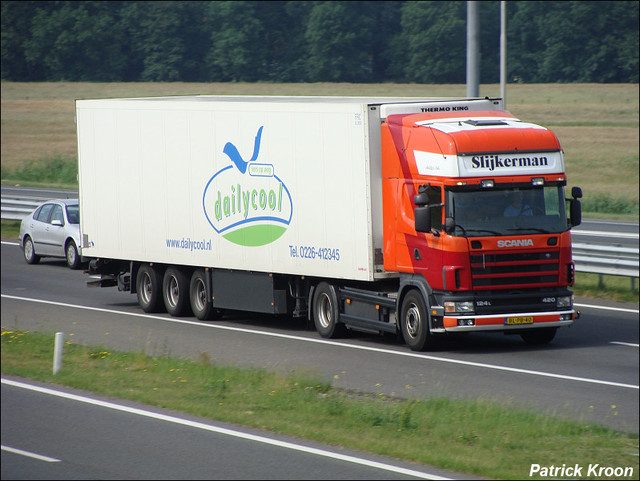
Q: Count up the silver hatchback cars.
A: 1